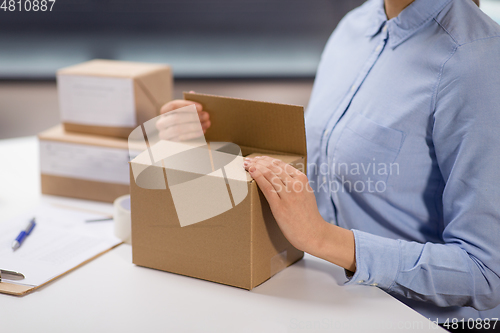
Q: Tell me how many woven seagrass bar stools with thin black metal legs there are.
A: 0